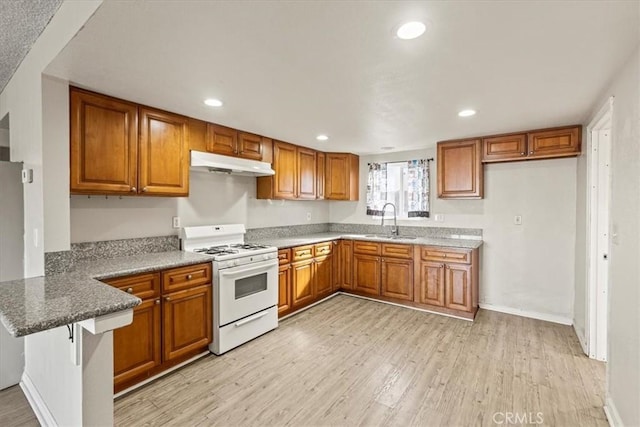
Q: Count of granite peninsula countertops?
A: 1